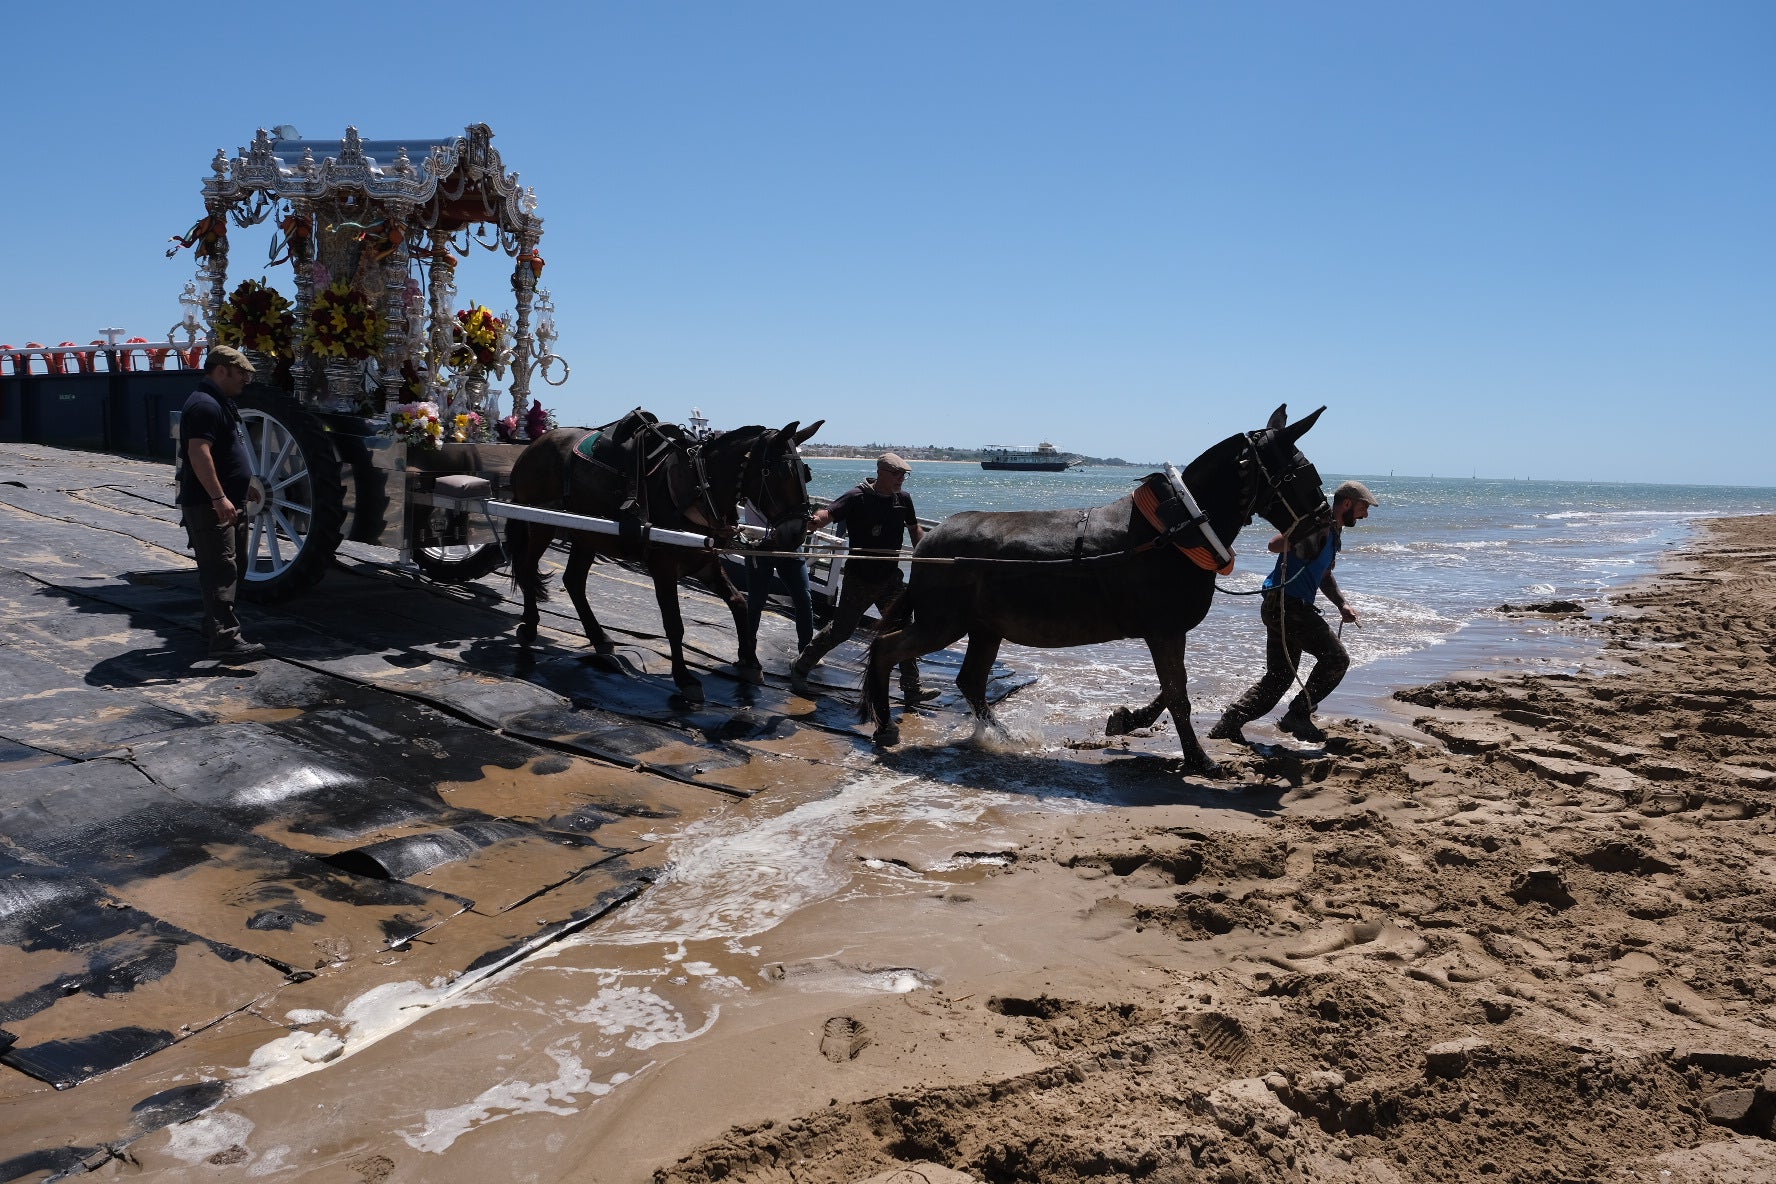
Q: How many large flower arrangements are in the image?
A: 3